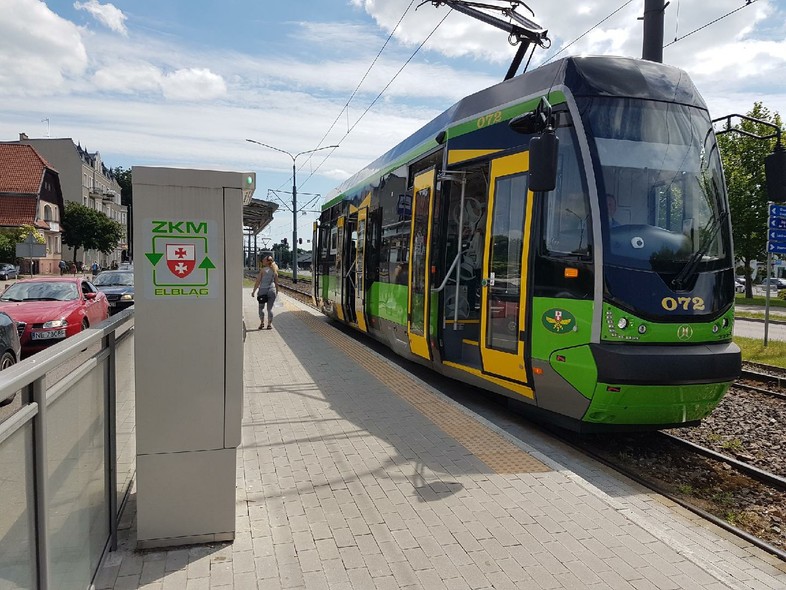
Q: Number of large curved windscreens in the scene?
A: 1